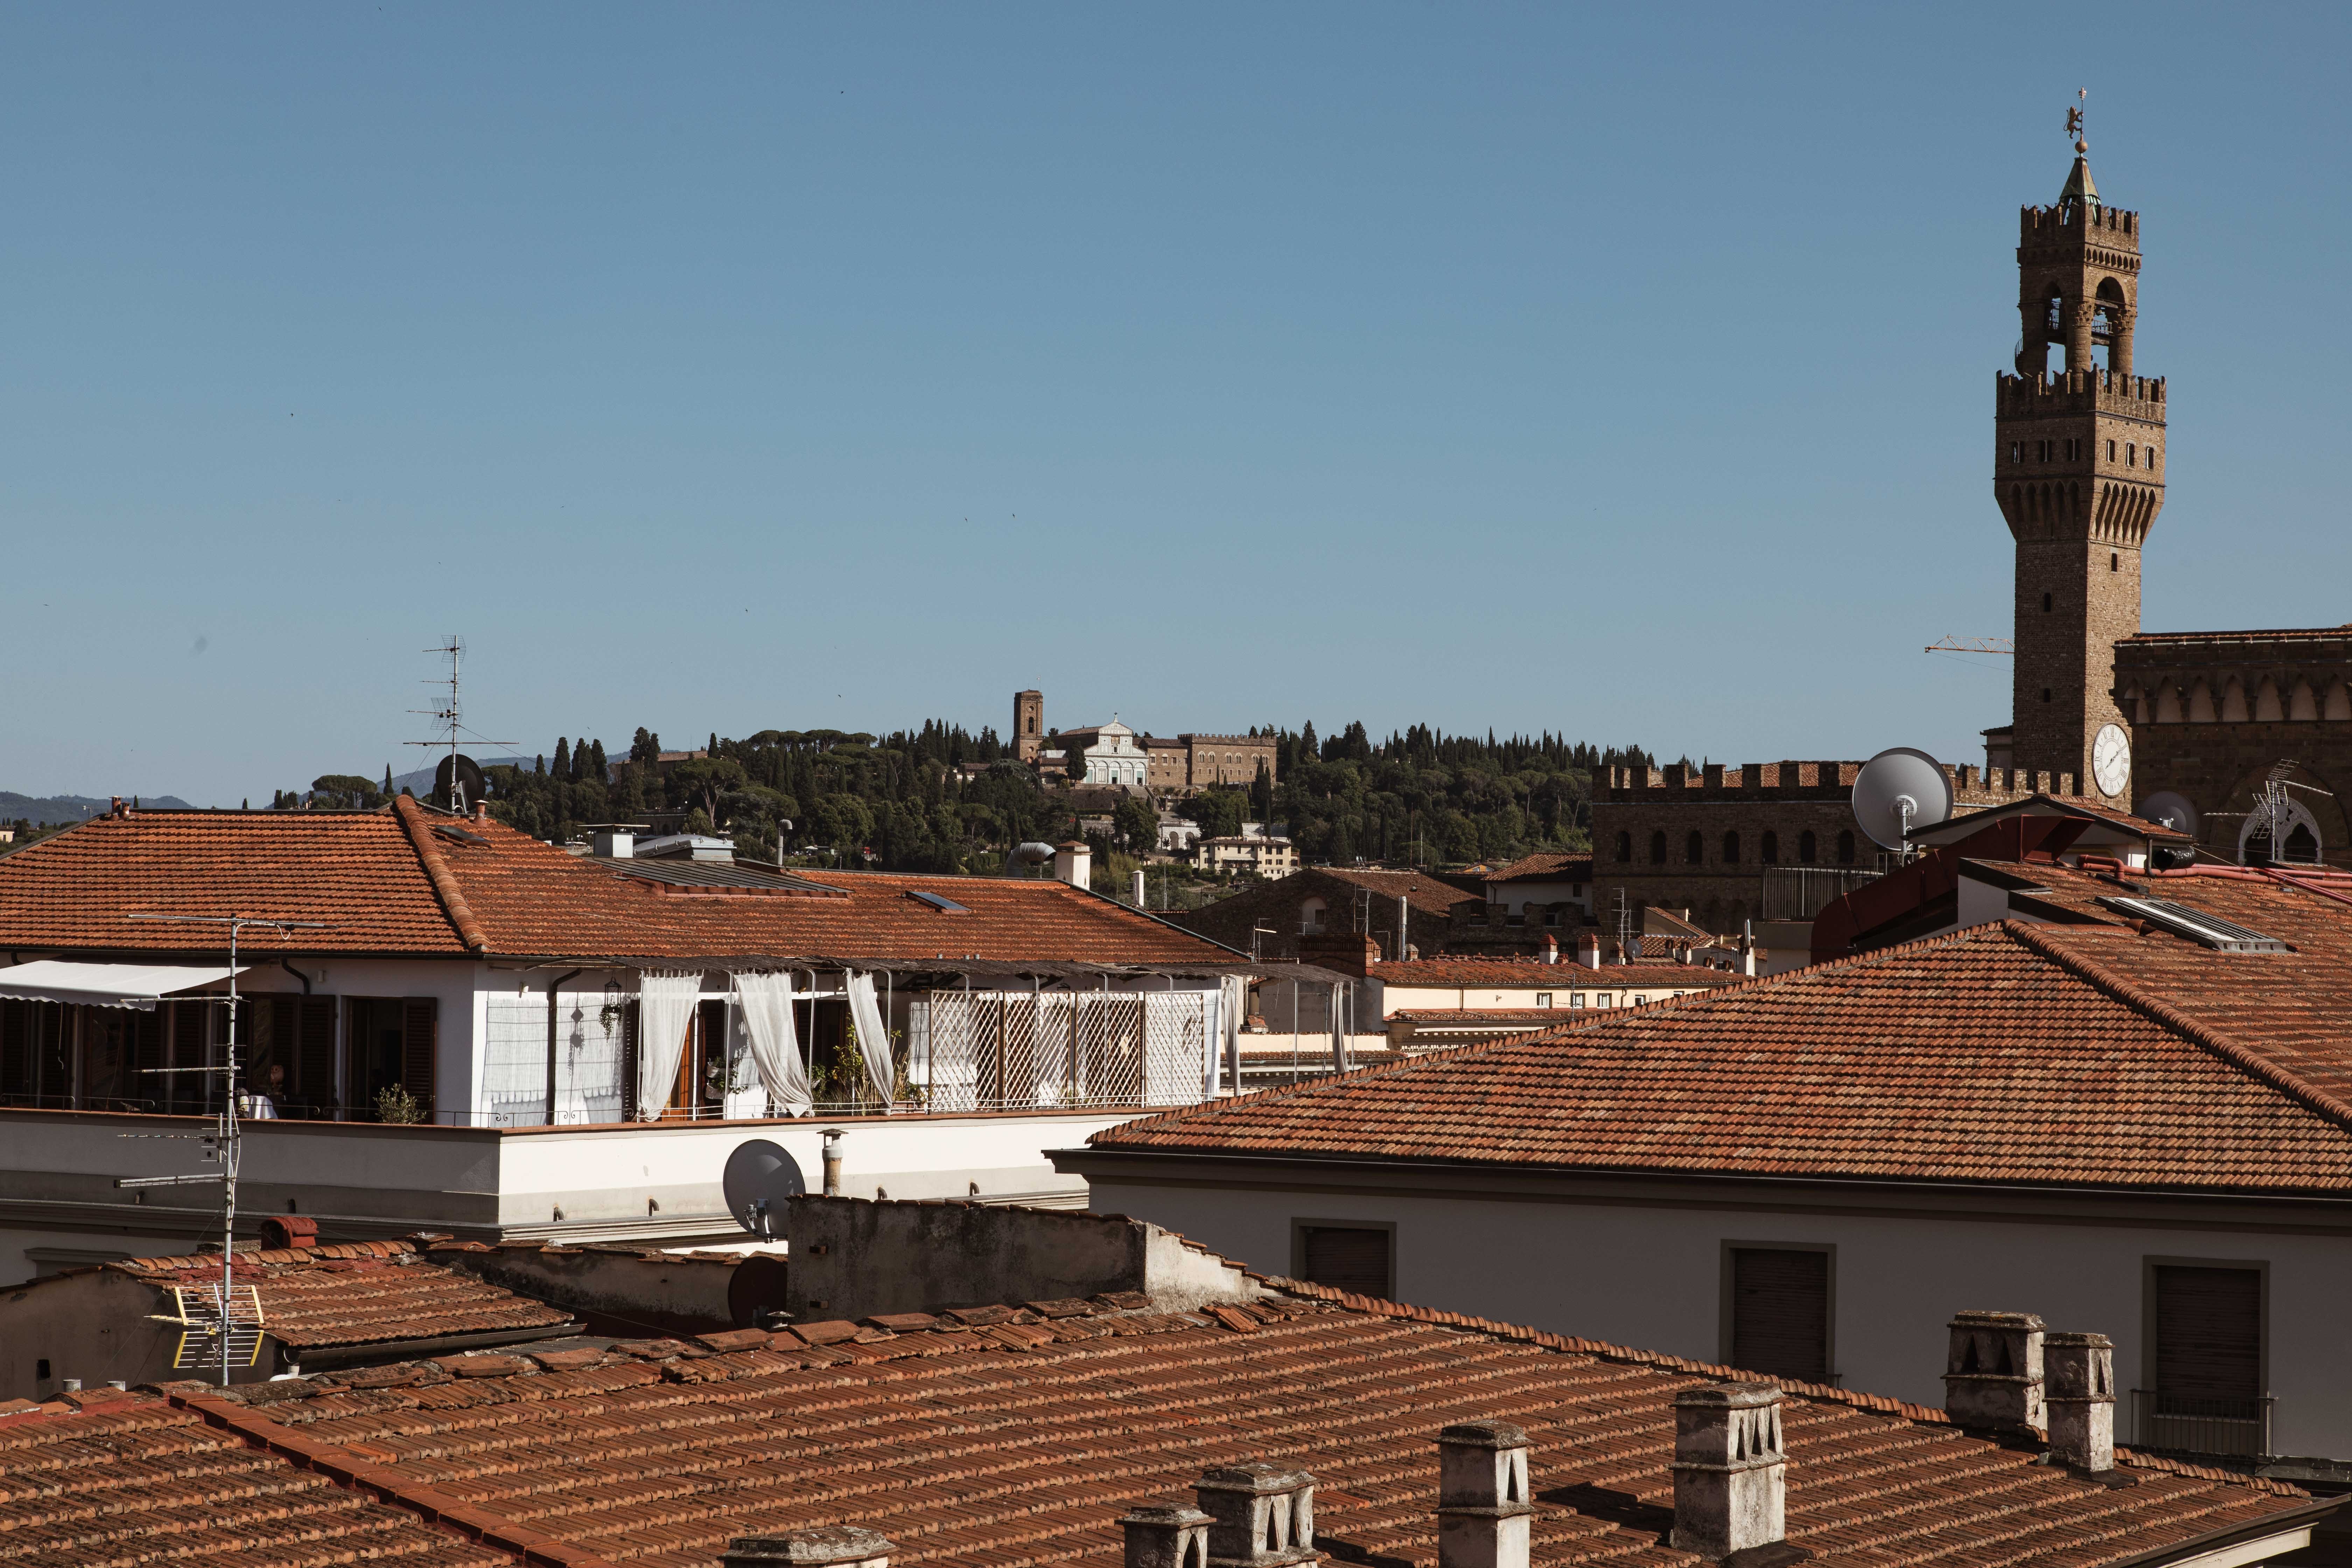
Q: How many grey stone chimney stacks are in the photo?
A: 7